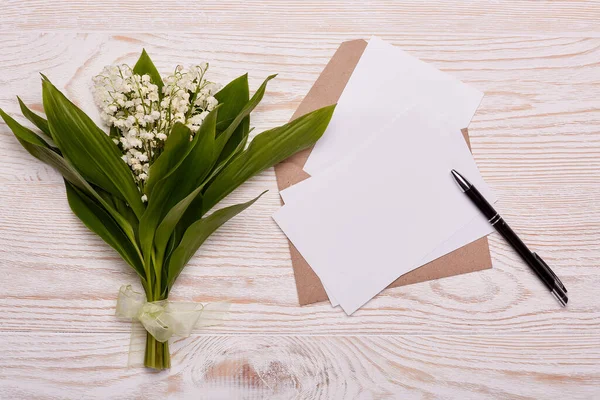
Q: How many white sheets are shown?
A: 3